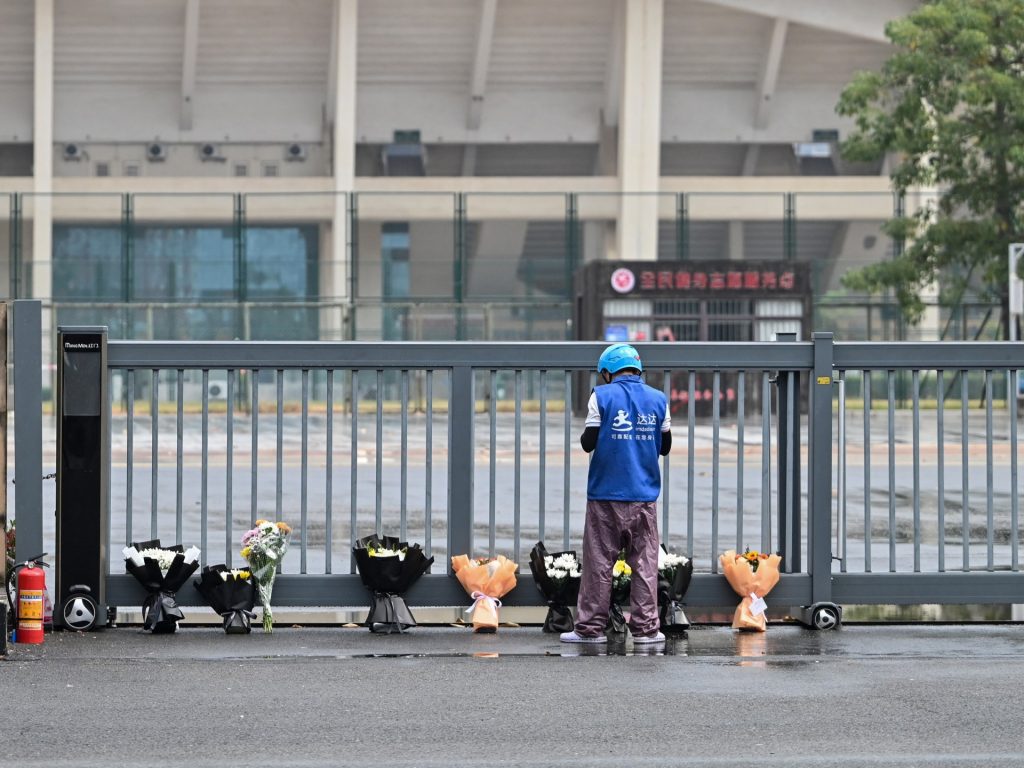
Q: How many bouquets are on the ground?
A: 9